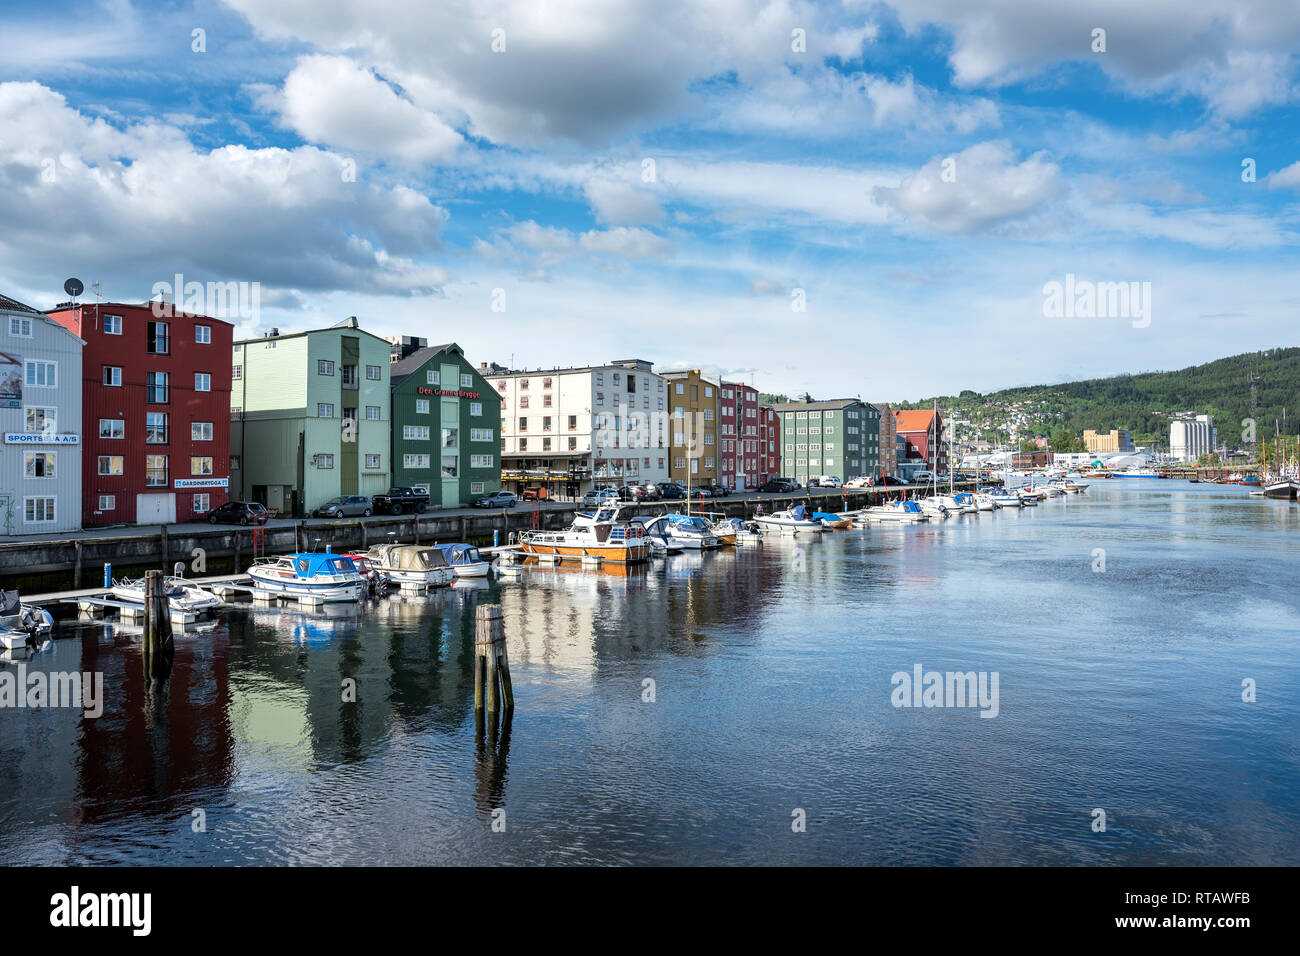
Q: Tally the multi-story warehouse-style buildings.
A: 11